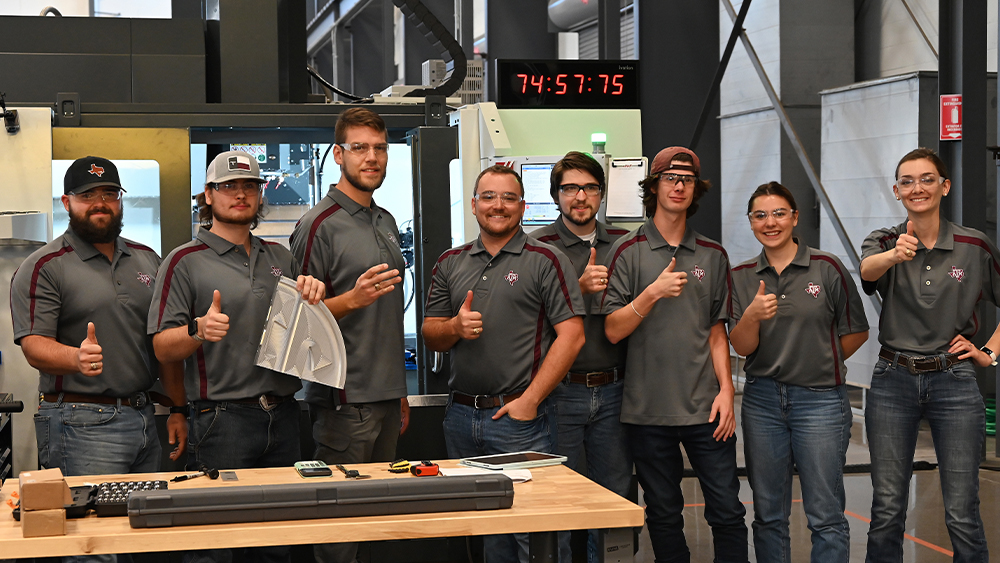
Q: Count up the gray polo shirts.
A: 8